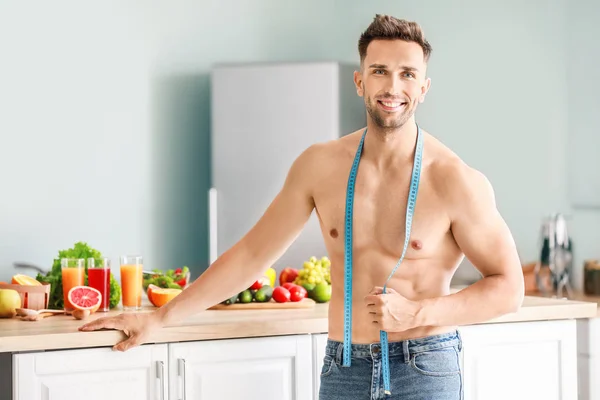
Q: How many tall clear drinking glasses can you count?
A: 3